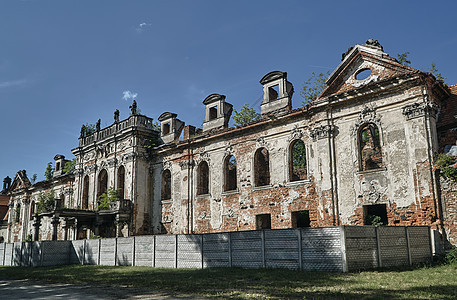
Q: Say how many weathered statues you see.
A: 4